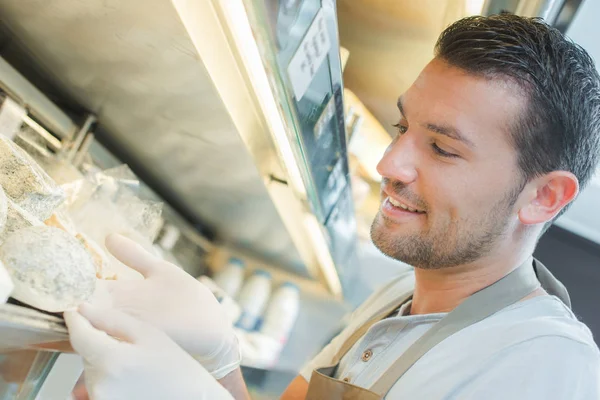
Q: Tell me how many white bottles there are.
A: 3